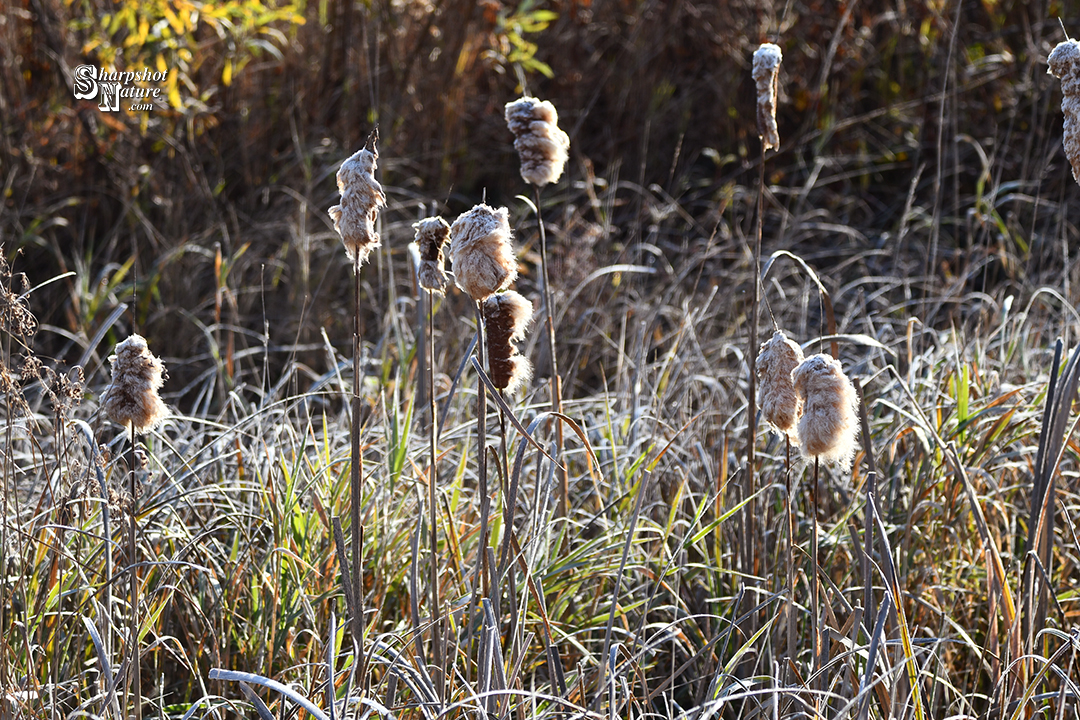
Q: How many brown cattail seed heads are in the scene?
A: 10